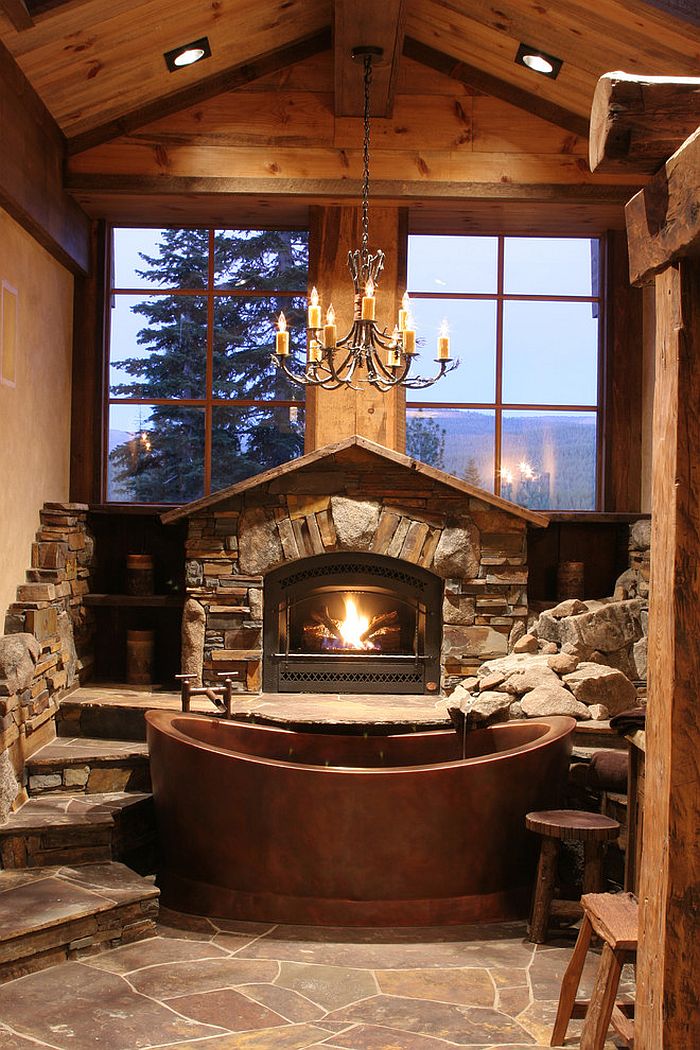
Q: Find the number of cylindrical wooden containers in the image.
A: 3